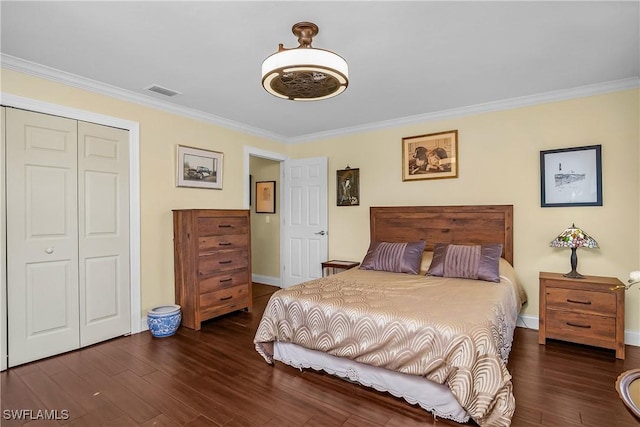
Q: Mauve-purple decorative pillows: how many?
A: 2